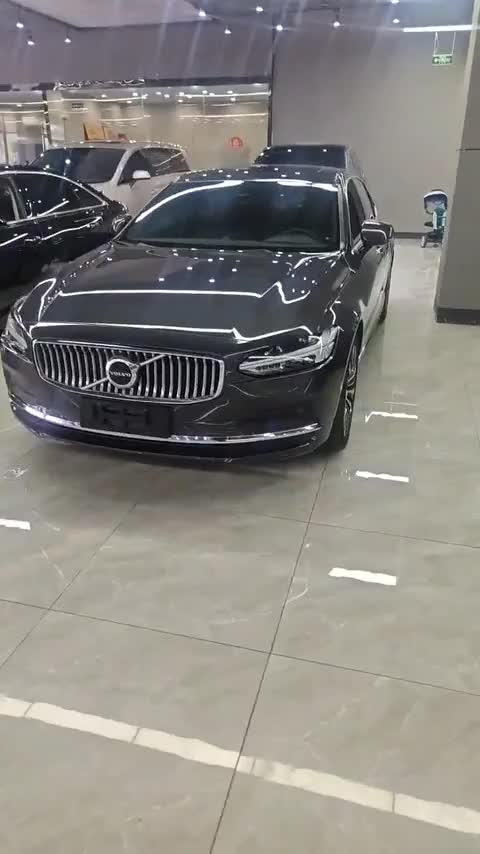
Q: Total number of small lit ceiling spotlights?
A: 10